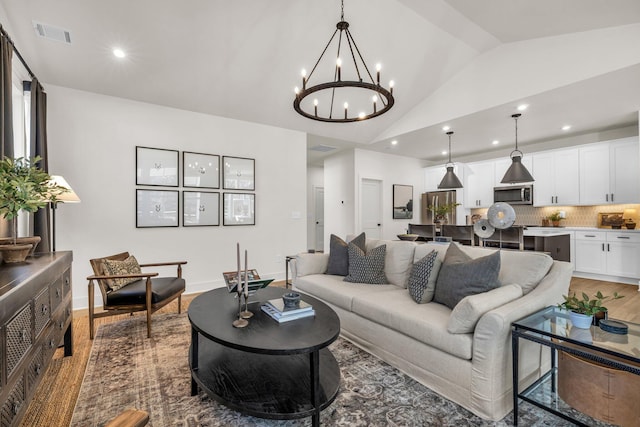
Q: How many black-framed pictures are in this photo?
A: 7